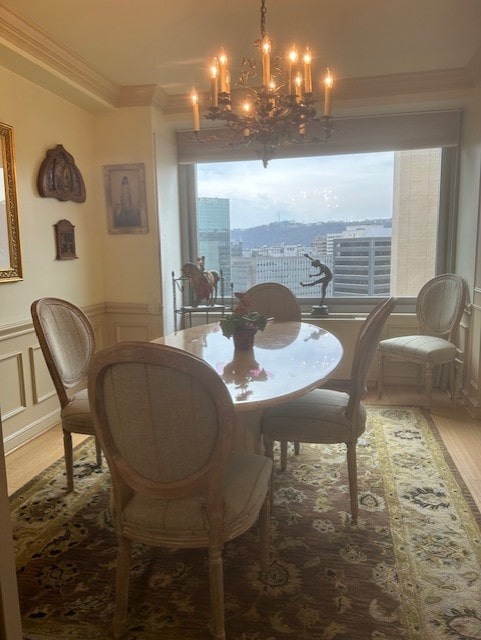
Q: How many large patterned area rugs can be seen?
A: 1